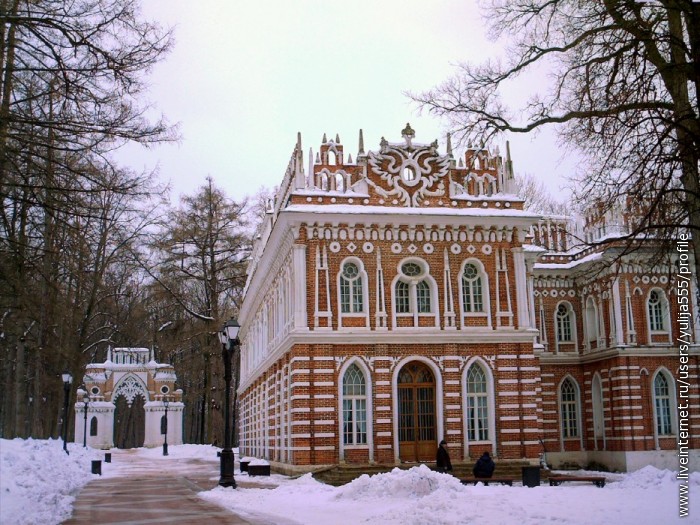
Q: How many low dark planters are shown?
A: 2